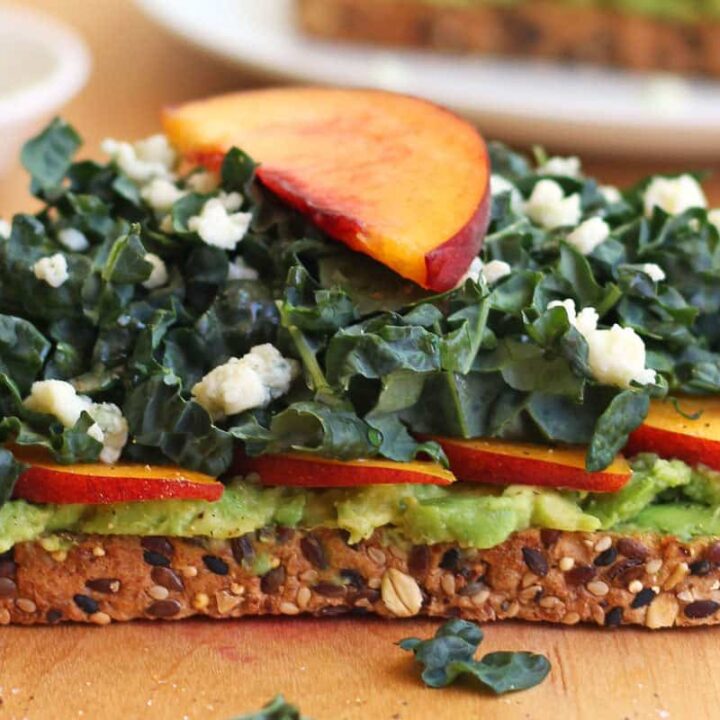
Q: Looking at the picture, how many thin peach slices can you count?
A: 5